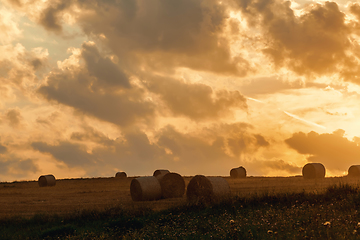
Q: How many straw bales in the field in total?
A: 9